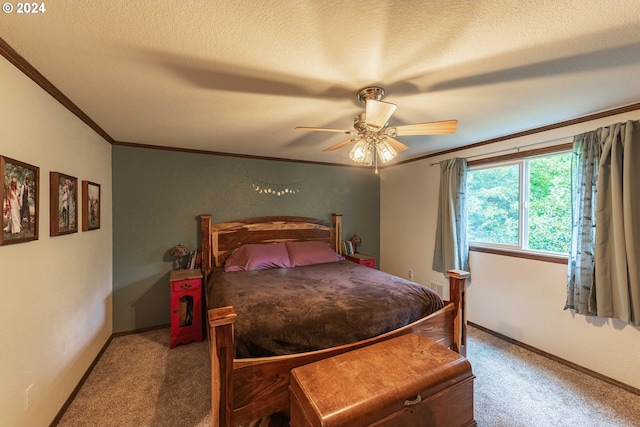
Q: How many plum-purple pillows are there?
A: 2